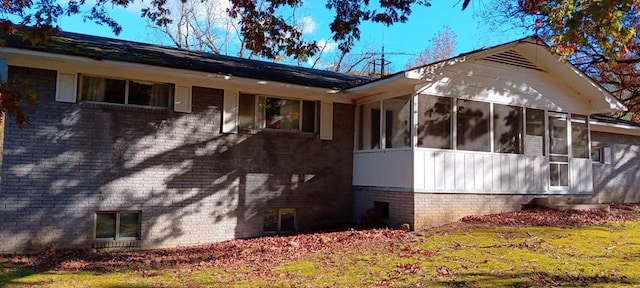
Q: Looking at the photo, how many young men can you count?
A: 0